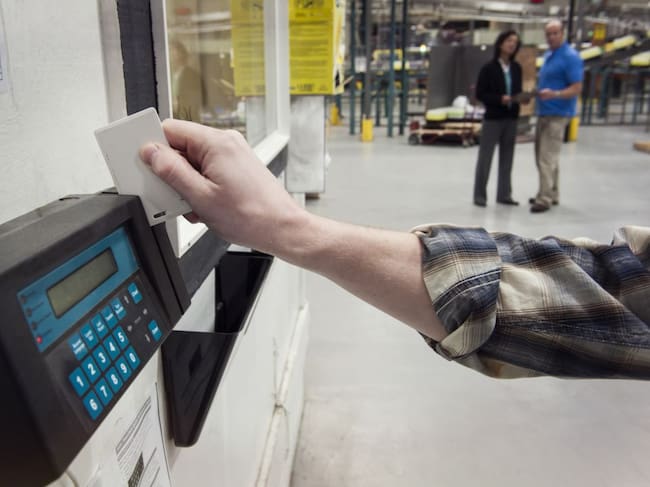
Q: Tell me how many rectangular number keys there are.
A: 10